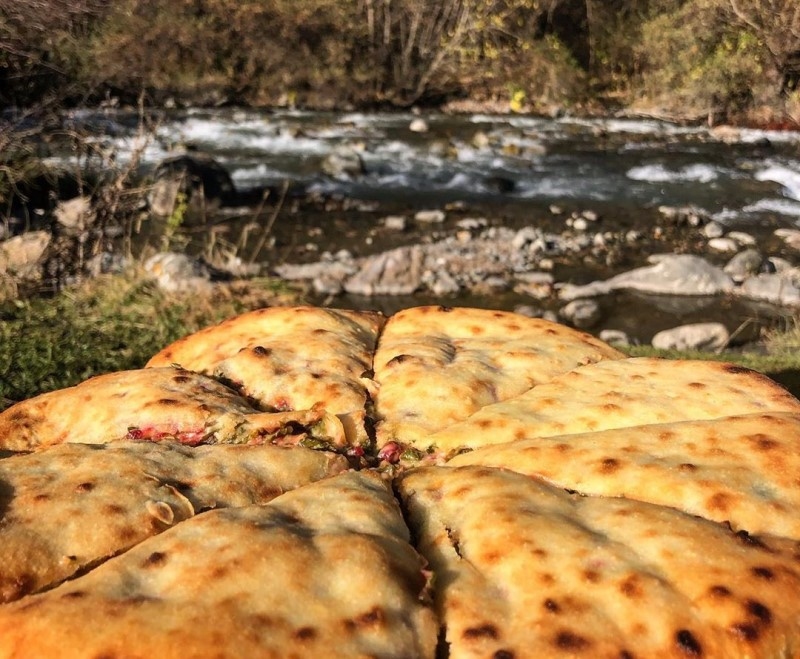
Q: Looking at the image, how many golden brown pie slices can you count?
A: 8